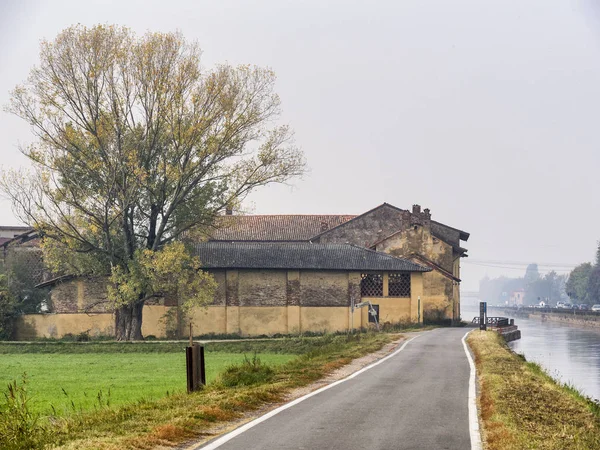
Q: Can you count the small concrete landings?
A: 1